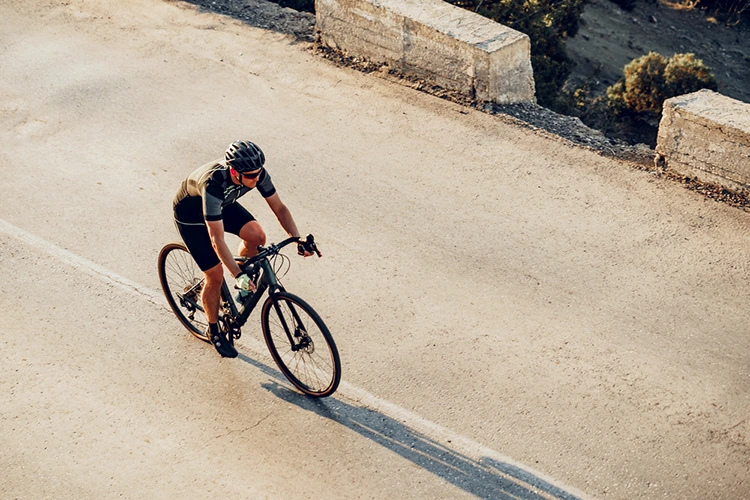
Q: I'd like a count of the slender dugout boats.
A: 0